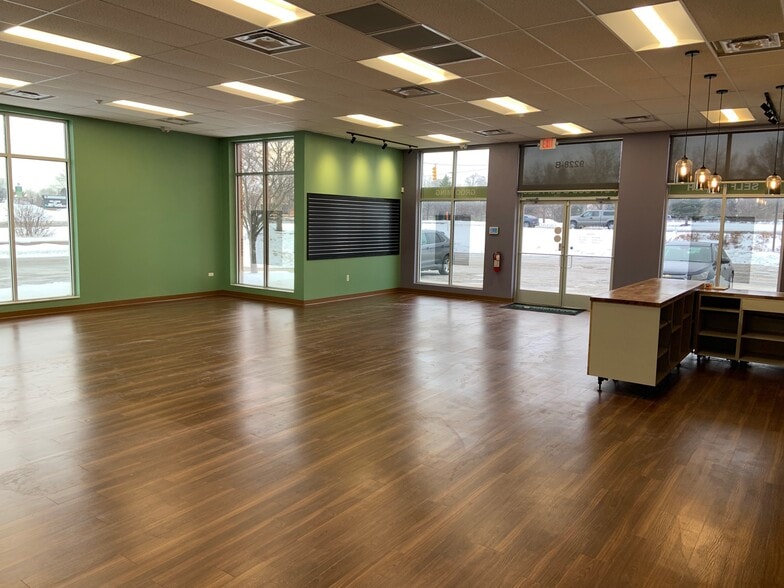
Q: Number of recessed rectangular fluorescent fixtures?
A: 12